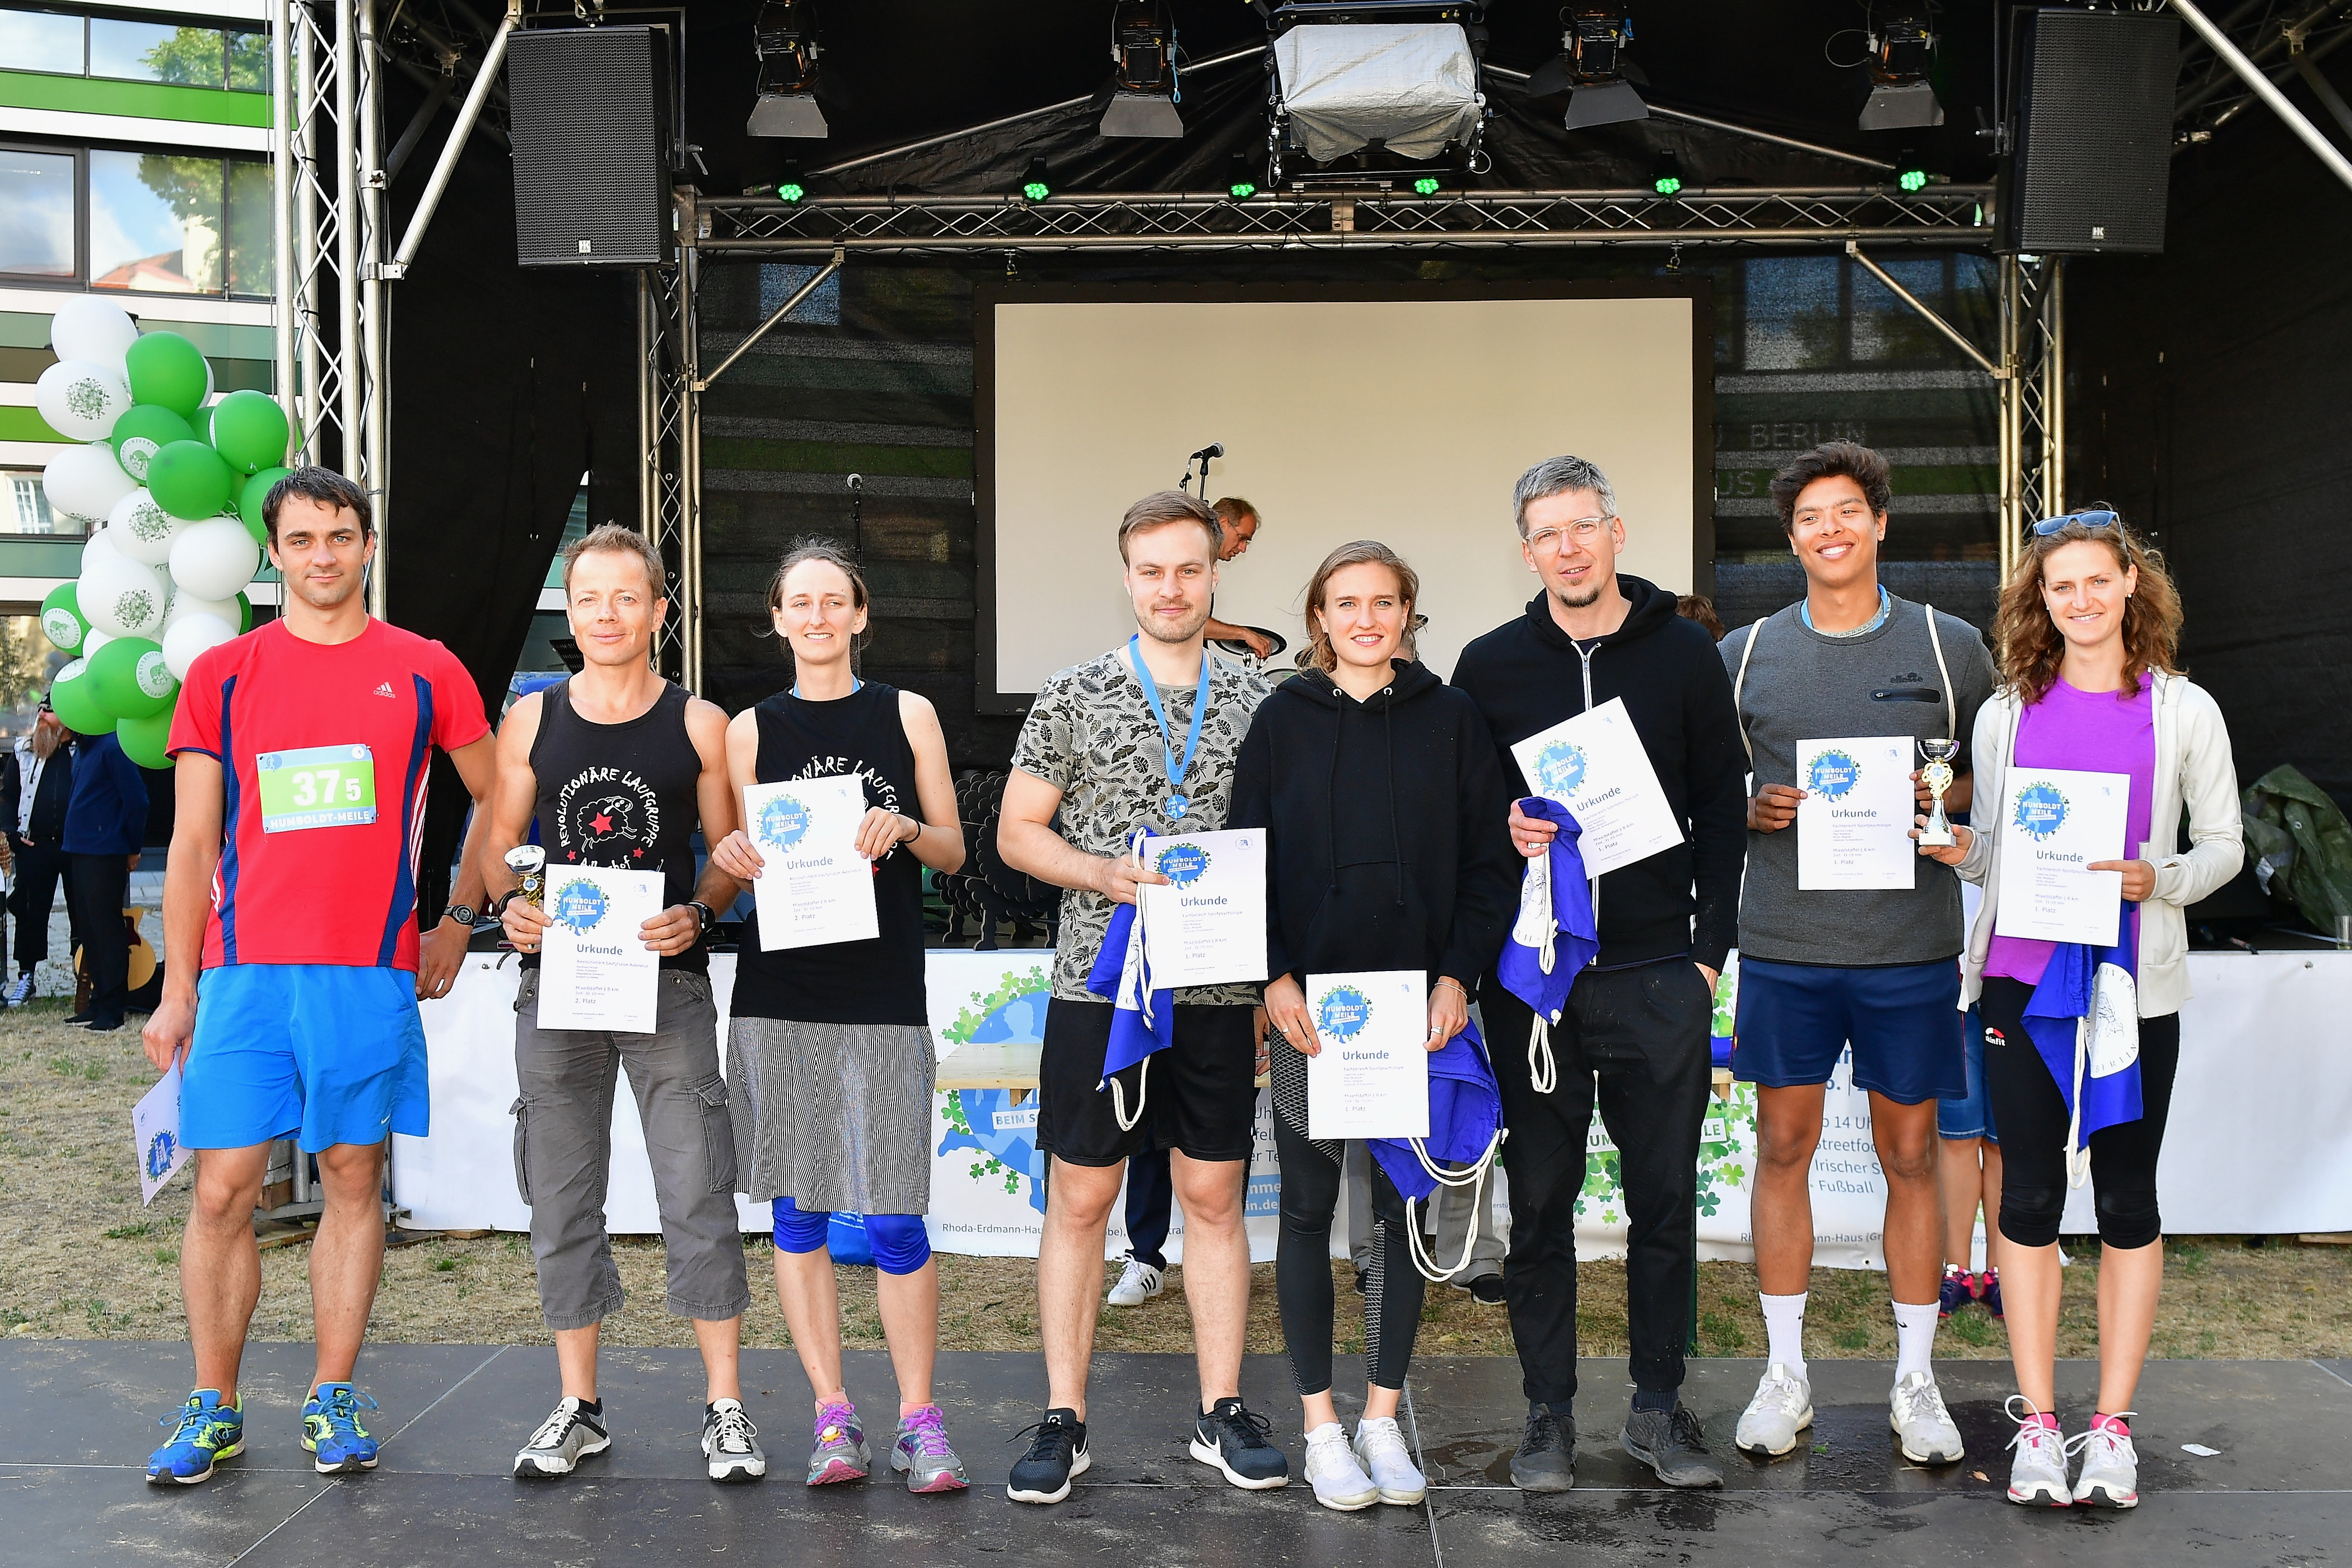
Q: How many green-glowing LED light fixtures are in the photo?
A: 6